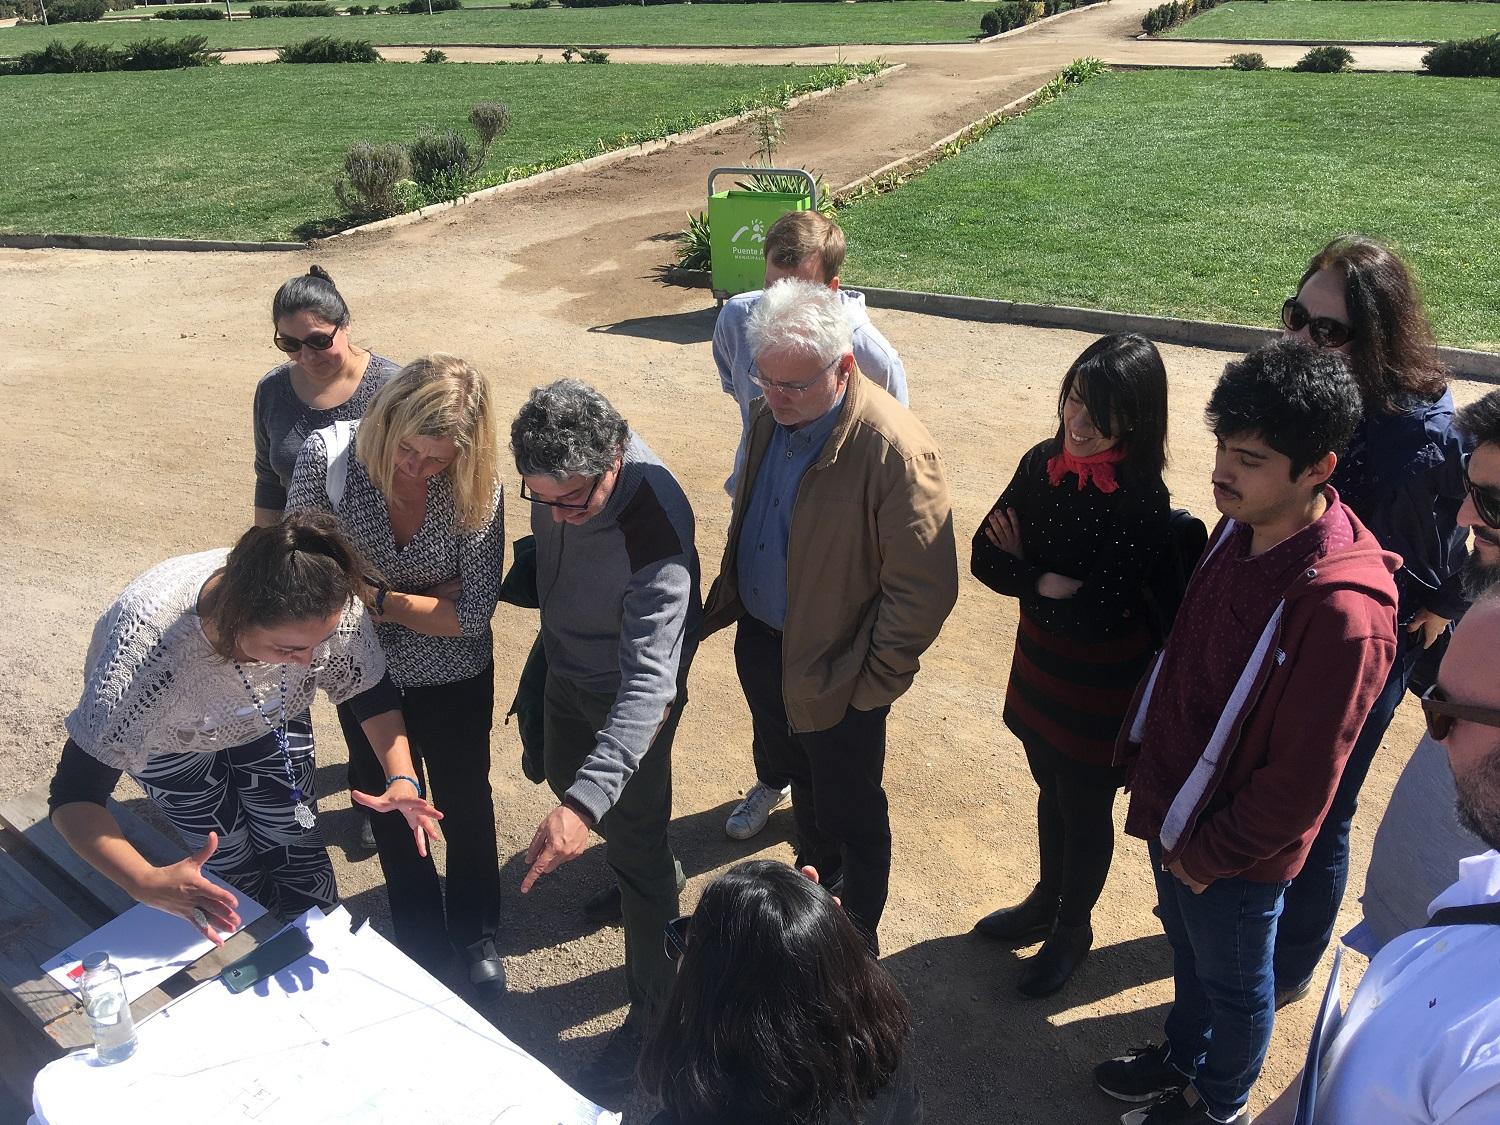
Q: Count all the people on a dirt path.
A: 12